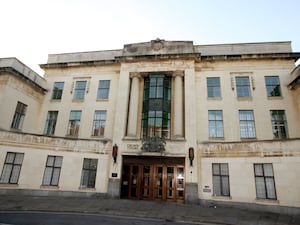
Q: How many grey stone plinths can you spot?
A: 2